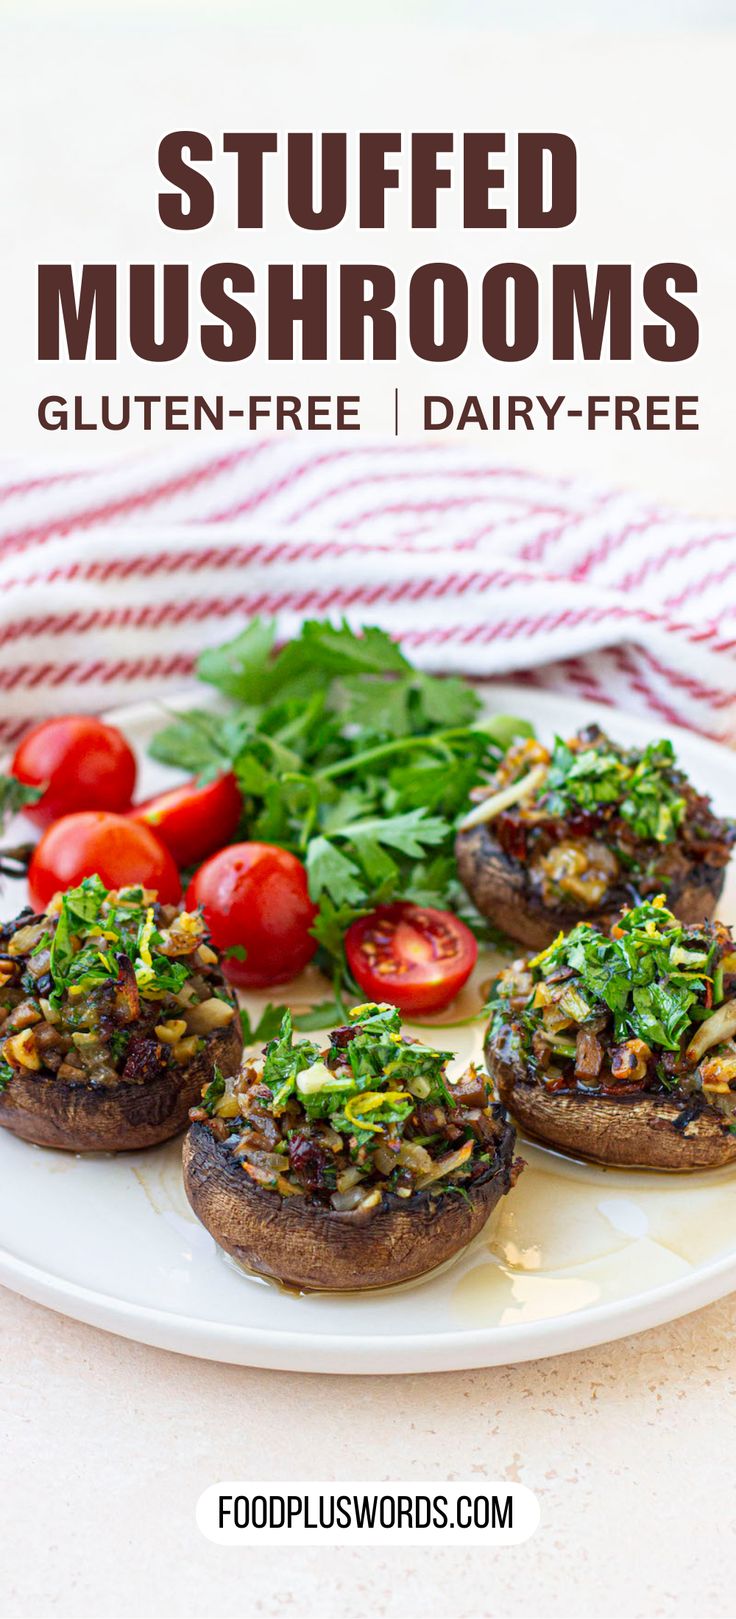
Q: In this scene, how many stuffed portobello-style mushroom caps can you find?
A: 4